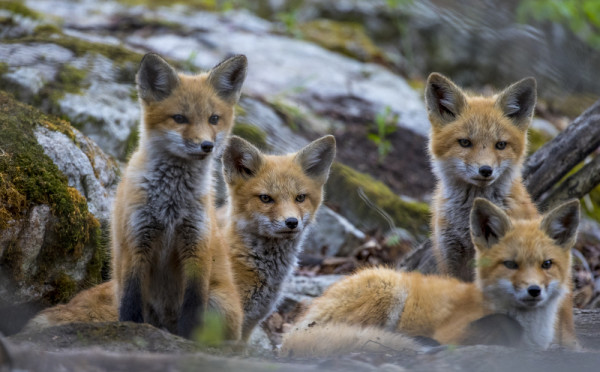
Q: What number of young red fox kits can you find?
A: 4